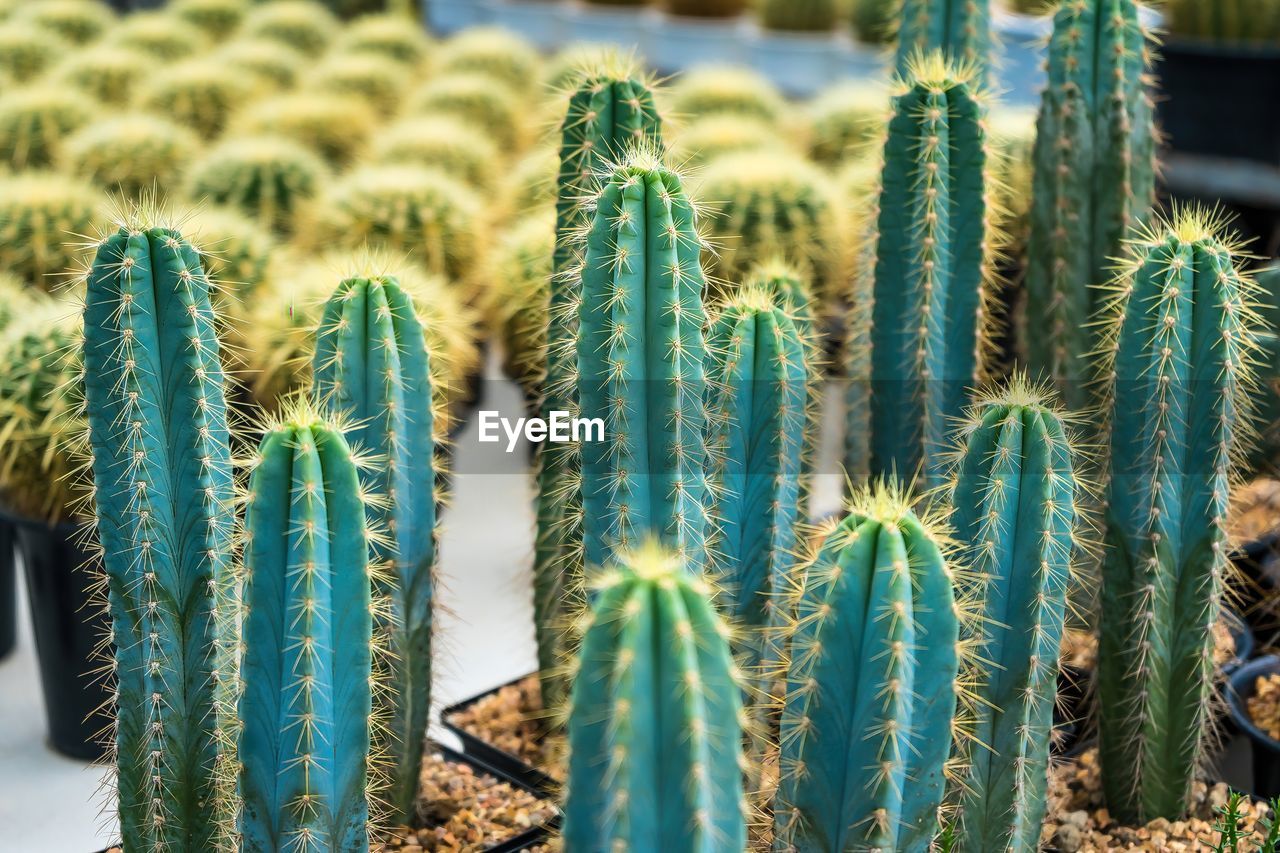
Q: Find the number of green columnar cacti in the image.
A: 14